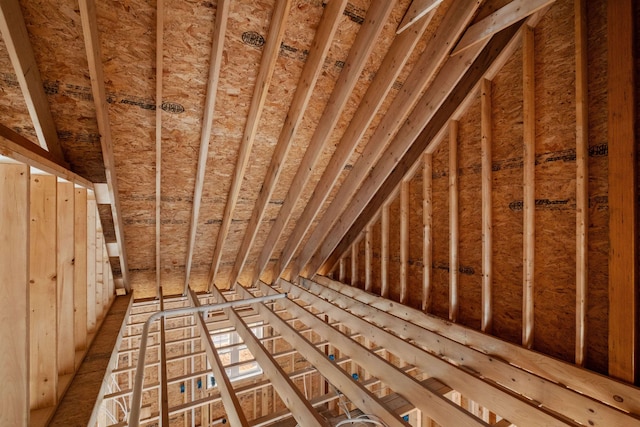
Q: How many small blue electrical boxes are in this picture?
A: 6